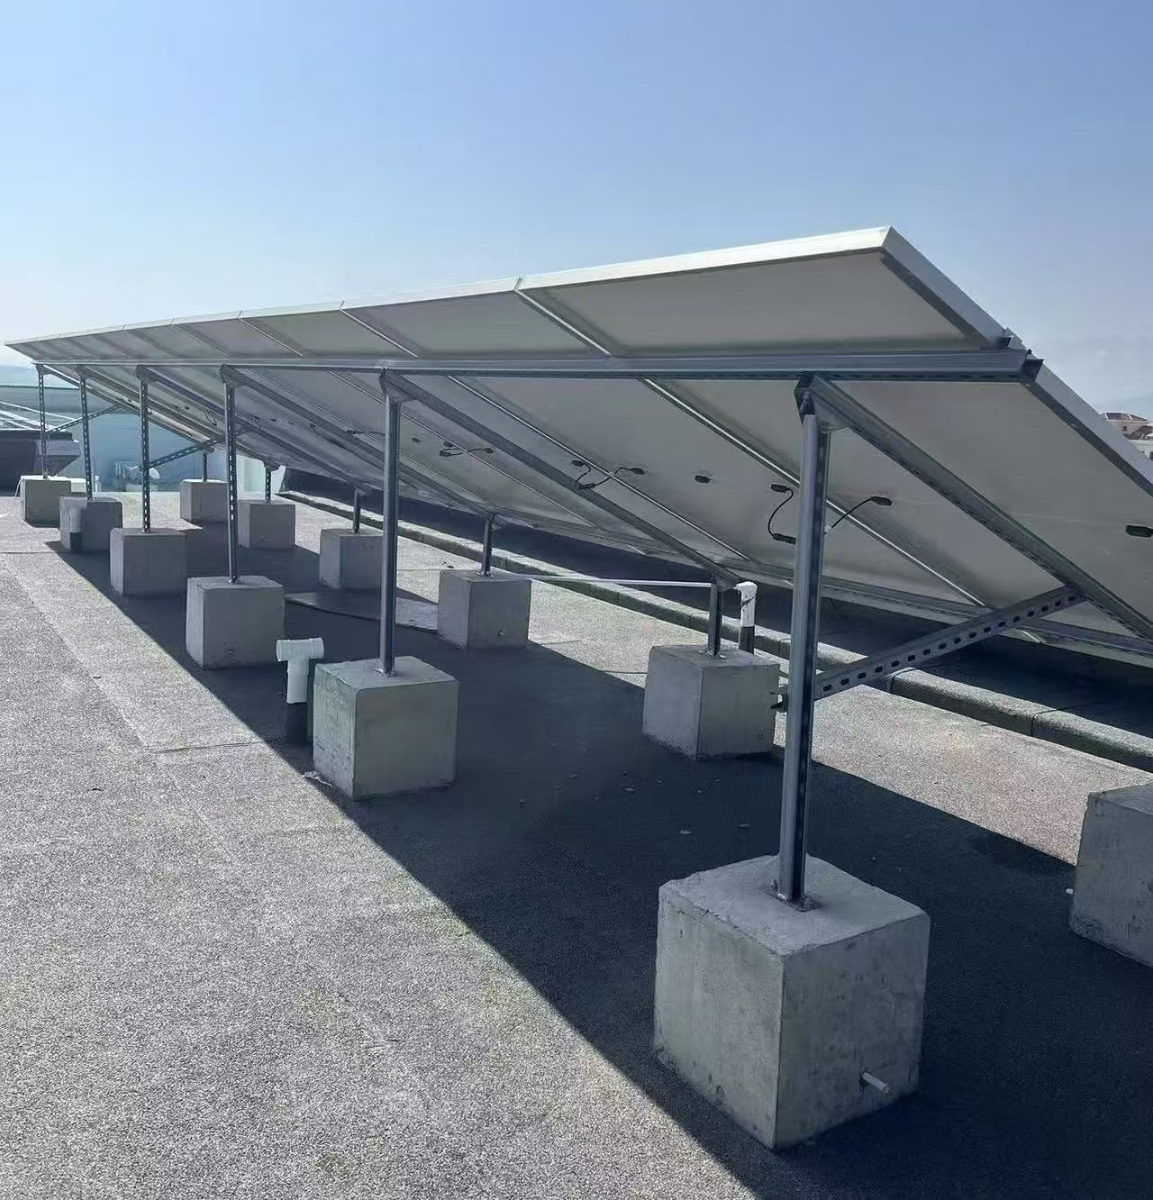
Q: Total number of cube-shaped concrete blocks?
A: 12